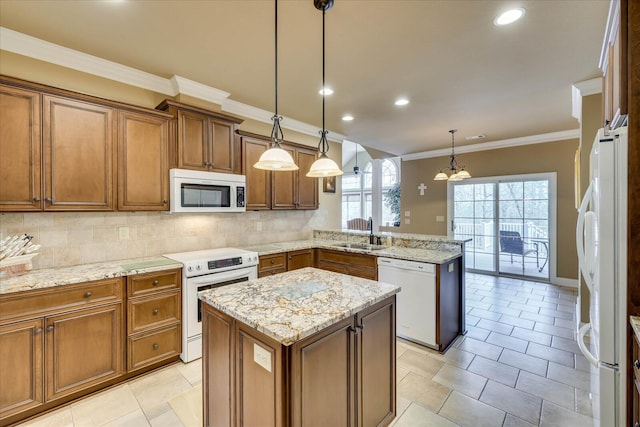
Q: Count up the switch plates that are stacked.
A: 2